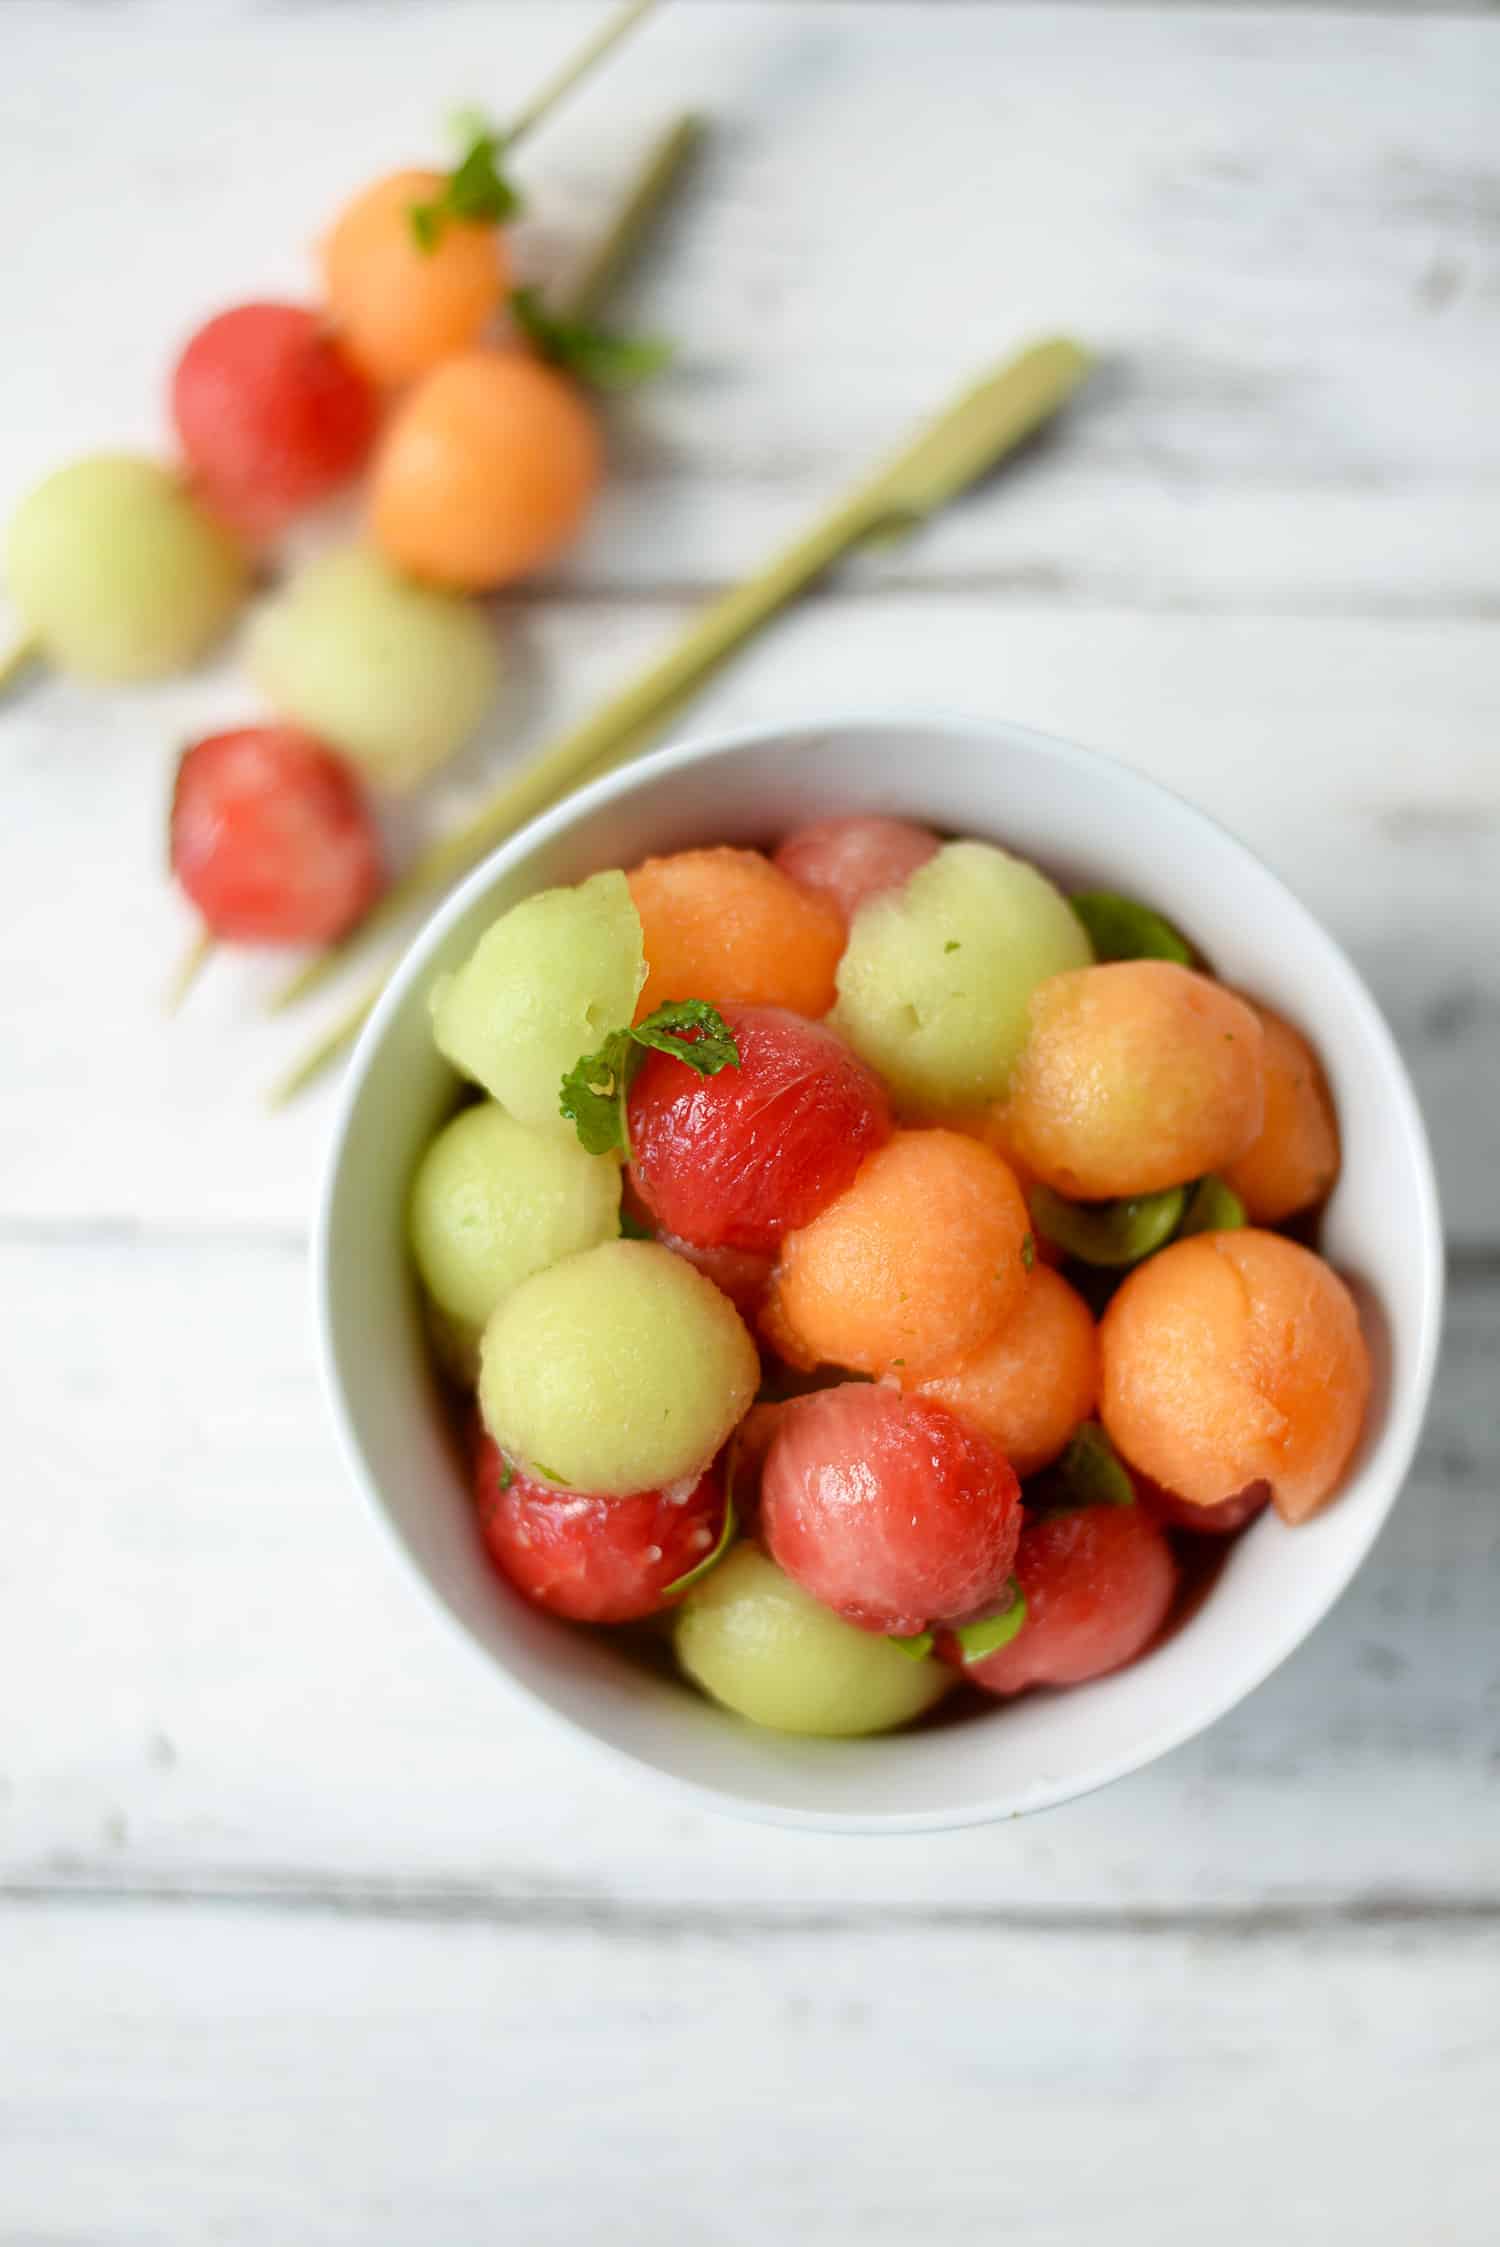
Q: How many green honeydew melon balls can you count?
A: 7